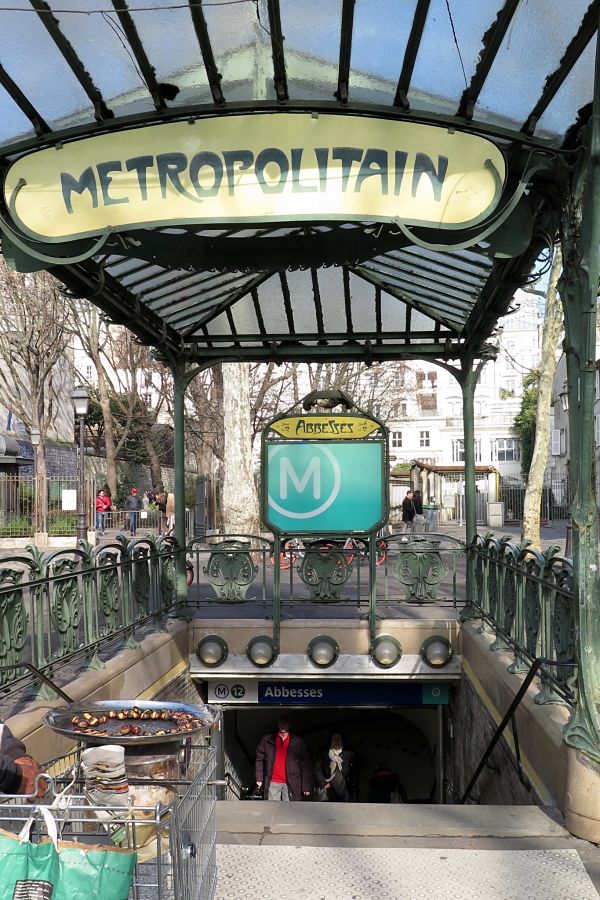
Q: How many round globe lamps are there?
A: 5